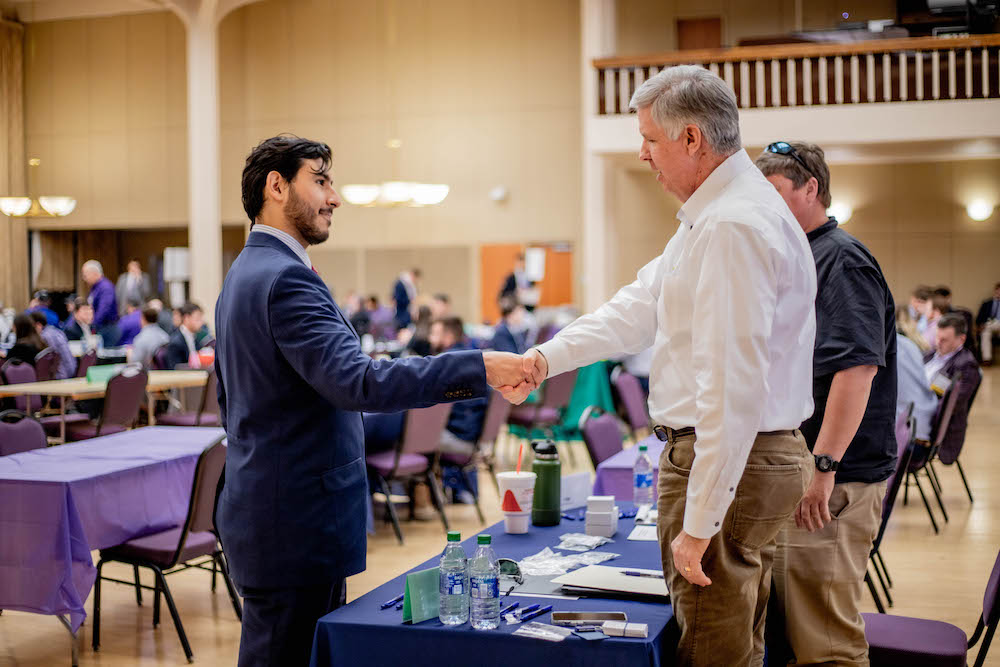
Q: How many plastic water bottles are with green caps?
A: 3